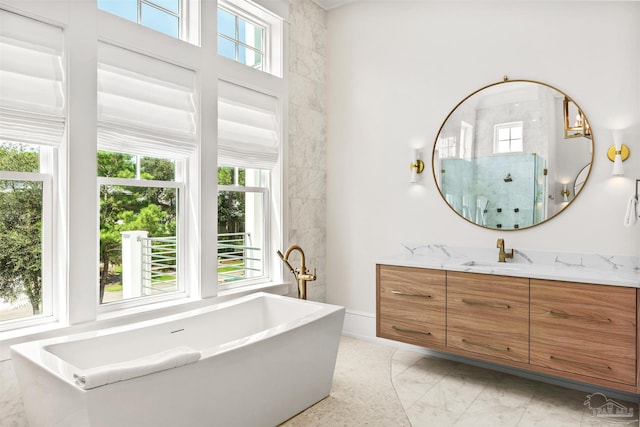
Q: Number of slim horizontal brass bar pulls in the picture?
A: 6